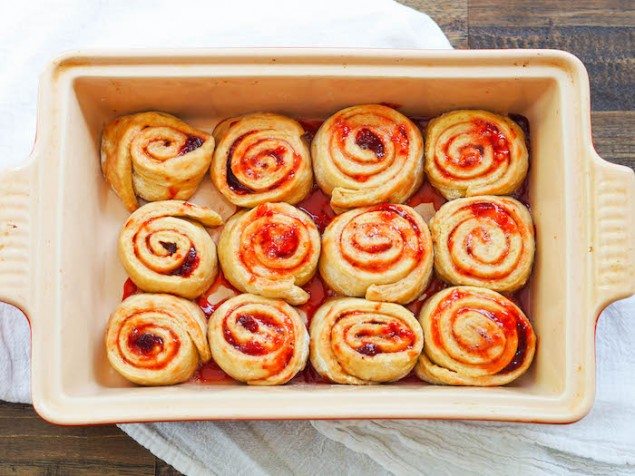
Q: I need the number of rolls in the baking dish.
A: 12